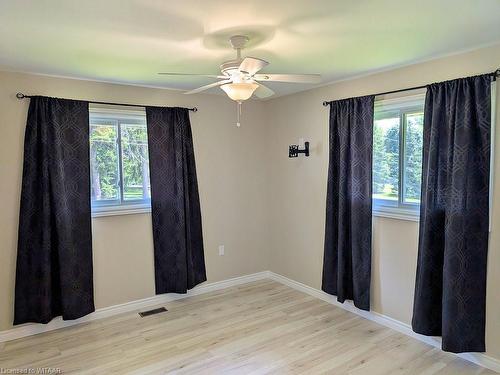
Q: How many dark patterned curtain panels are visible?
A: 4